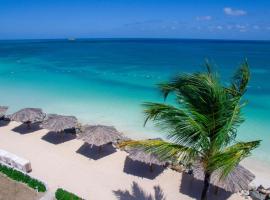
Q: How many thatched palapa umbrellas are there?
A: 6